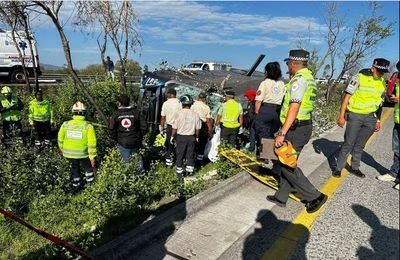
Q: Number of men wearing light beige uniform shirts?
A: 3